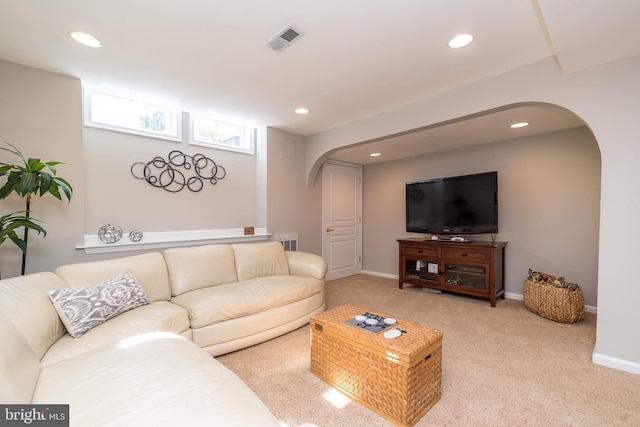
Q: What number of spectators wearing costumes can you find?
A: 0